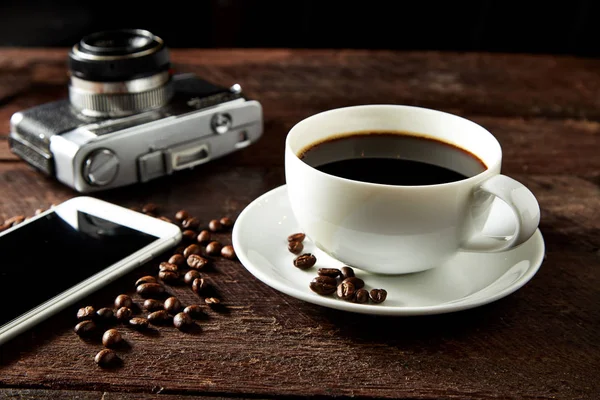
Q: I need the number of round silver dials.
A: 2